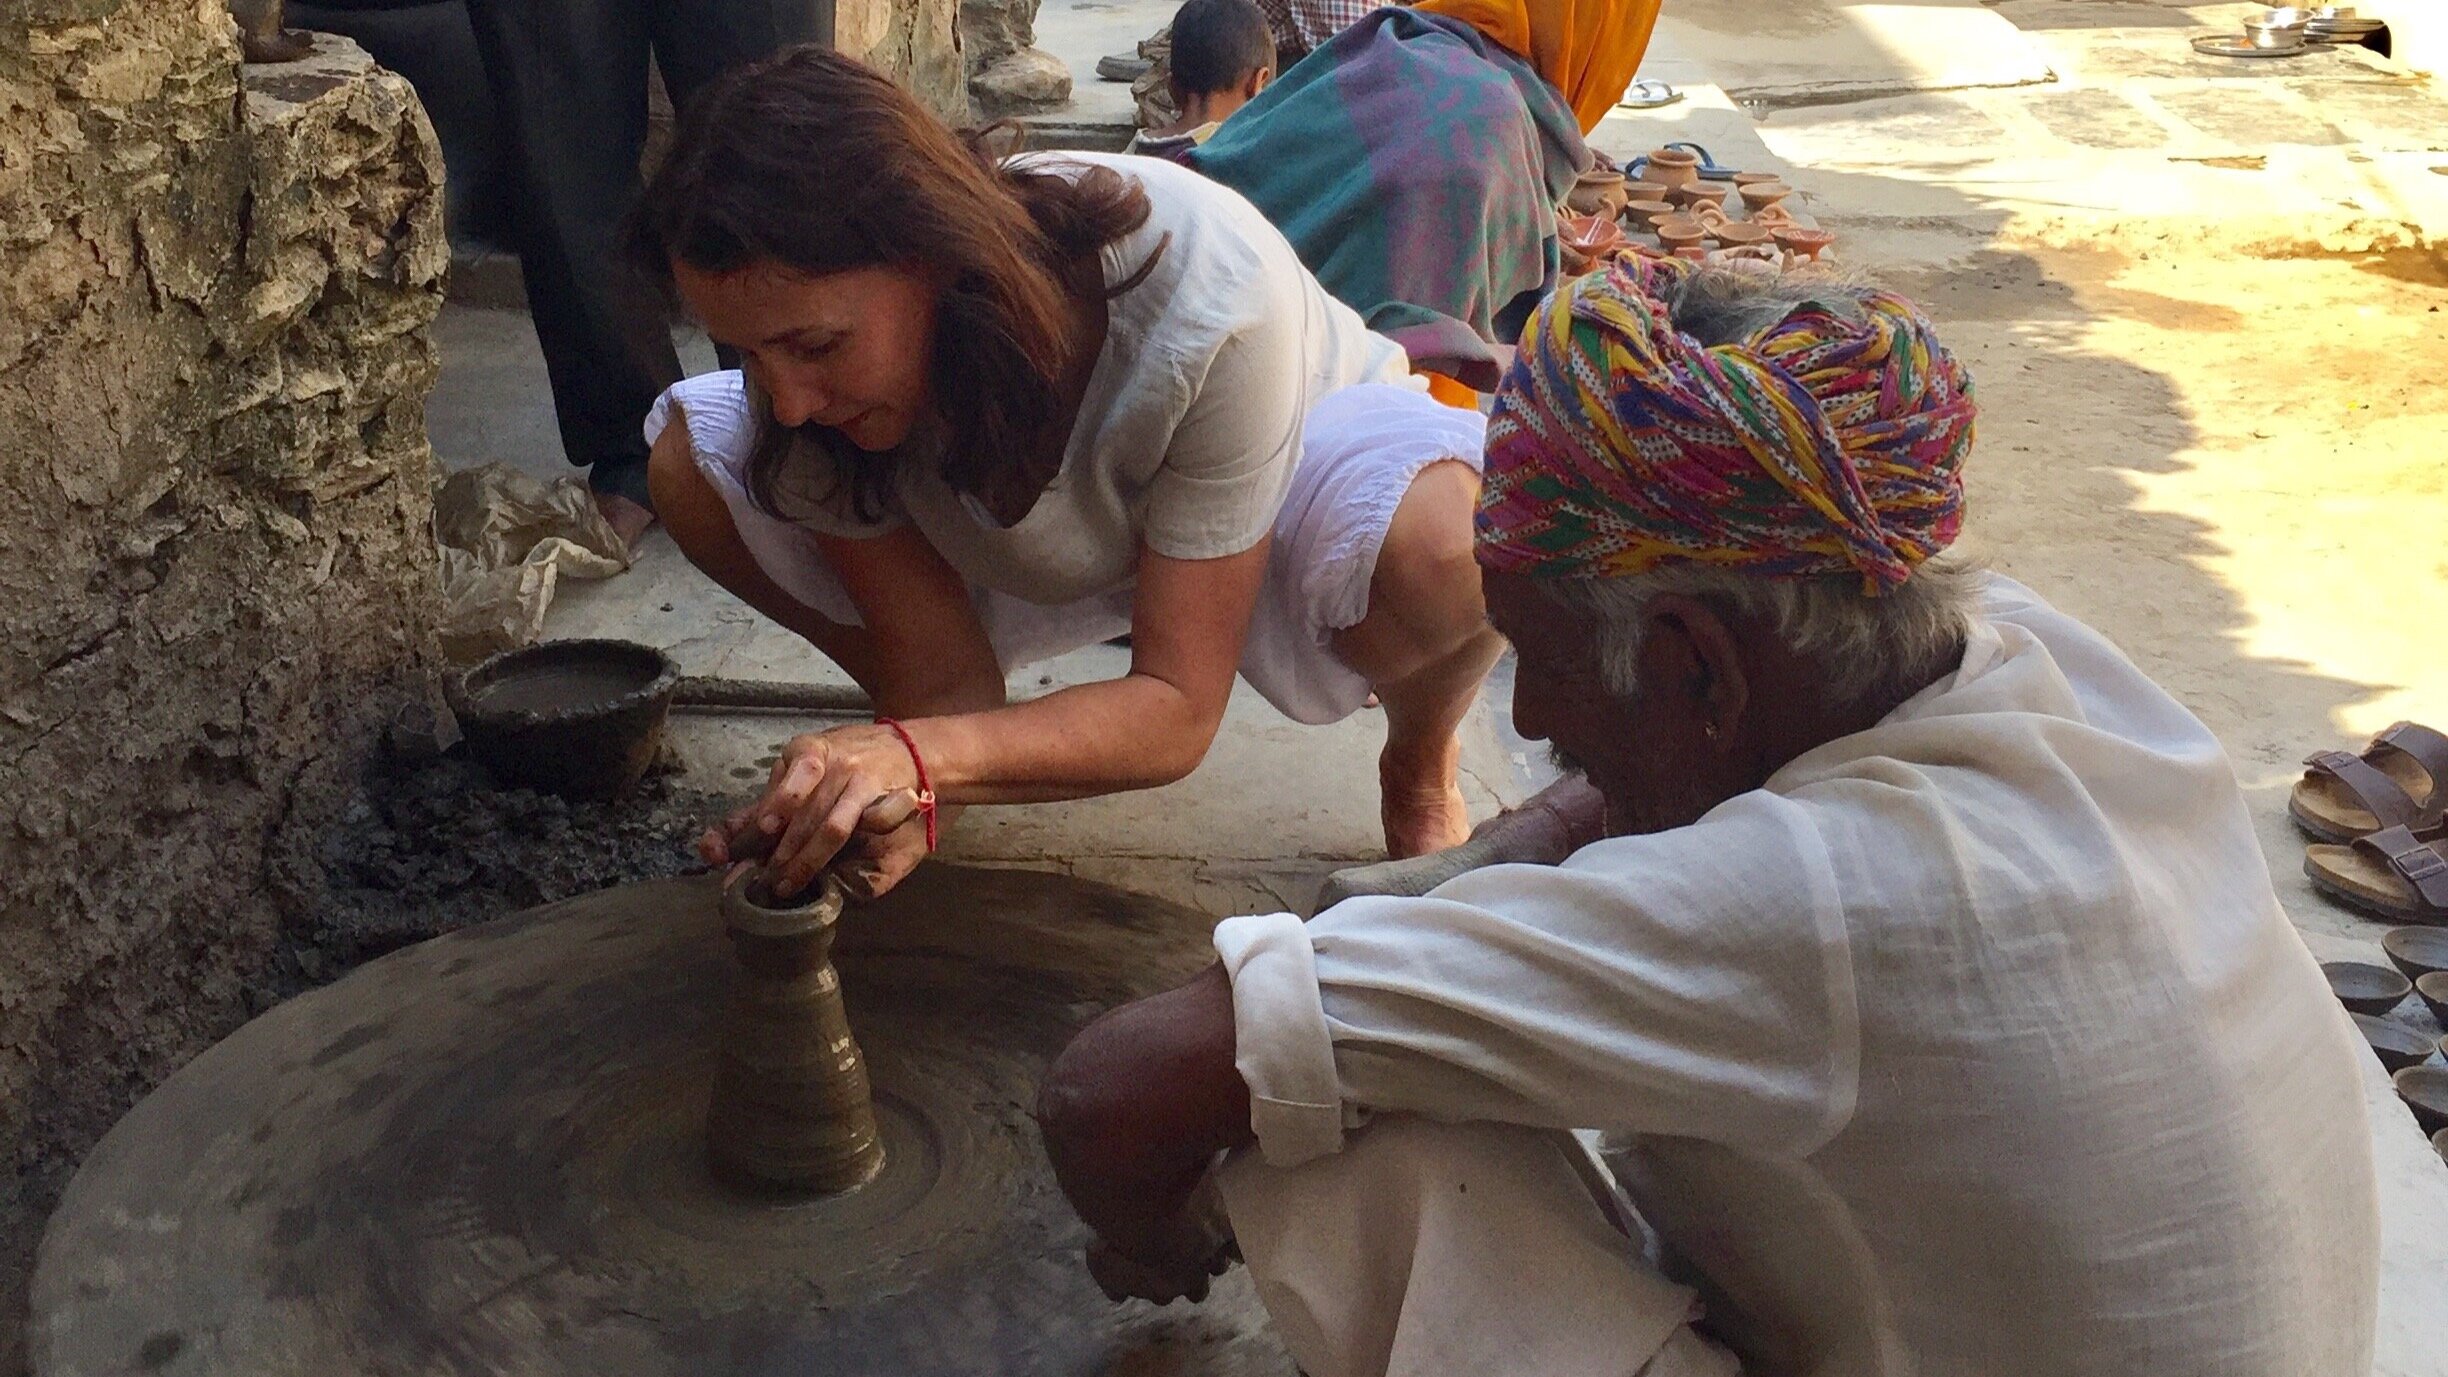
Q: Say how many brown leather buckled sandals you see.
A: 2